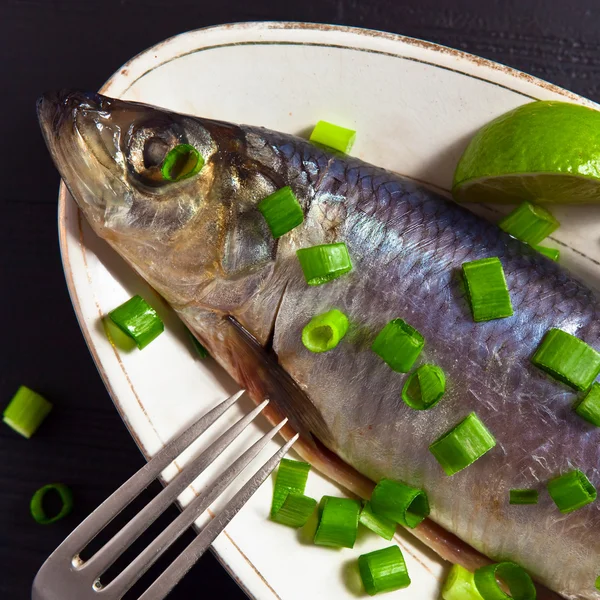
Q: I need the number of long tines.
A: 4